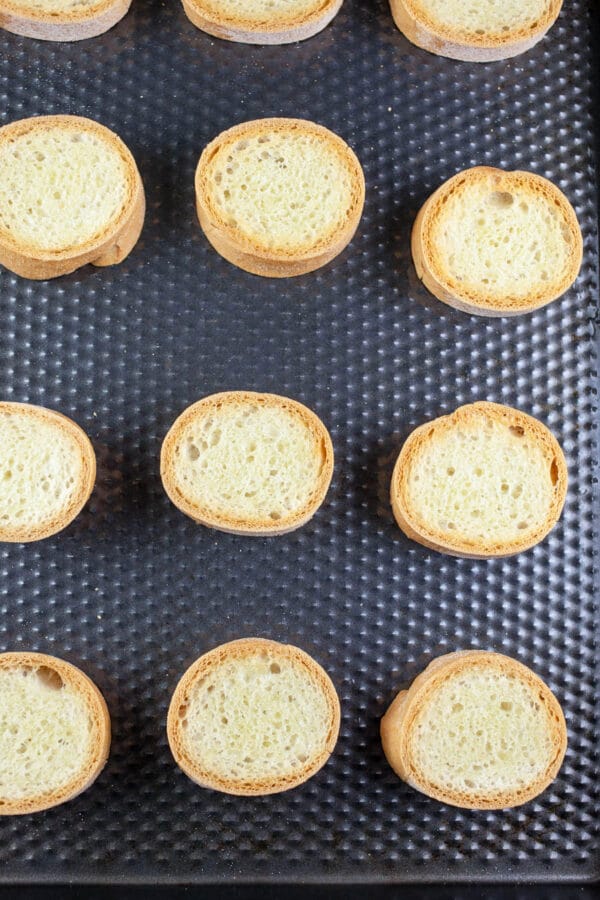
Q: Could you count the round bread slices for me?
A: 12